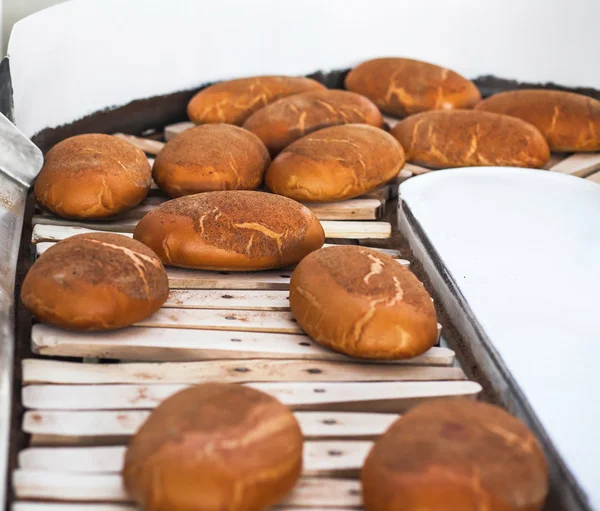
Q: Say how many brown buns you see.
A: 13